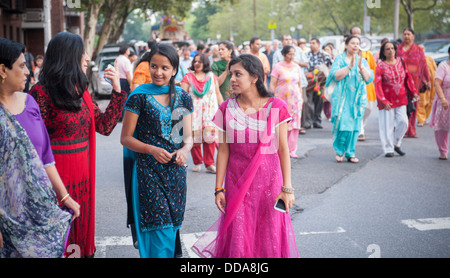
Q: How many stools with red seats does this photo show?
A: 0